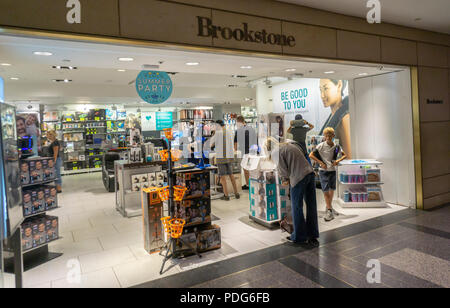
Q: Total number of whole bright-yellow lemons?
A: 0